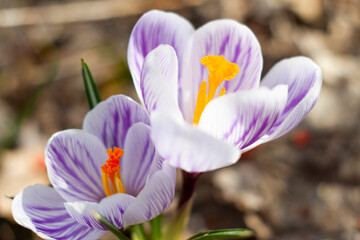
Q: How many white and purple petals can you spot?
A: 12